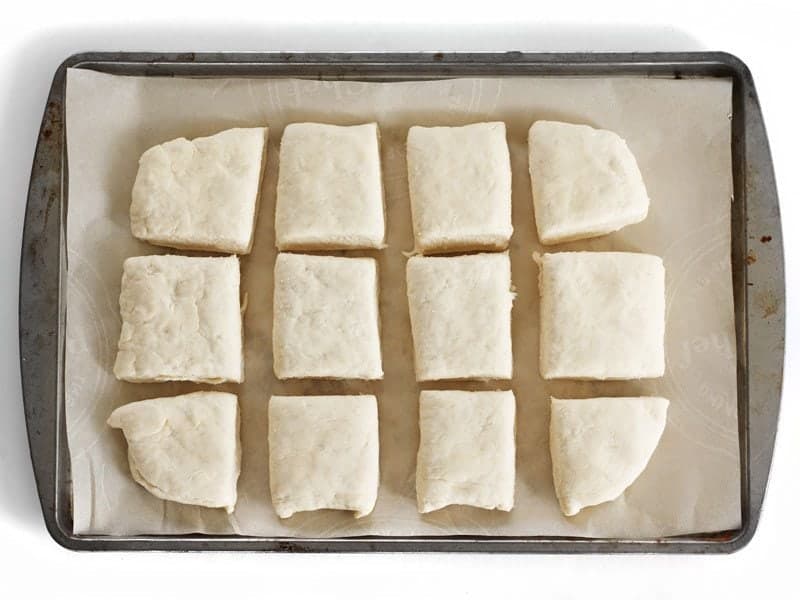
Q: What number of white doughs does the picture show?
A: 12